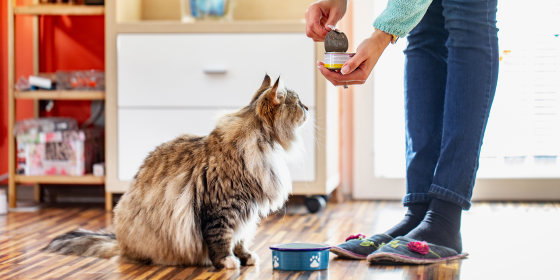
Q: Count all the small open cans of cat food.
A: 1